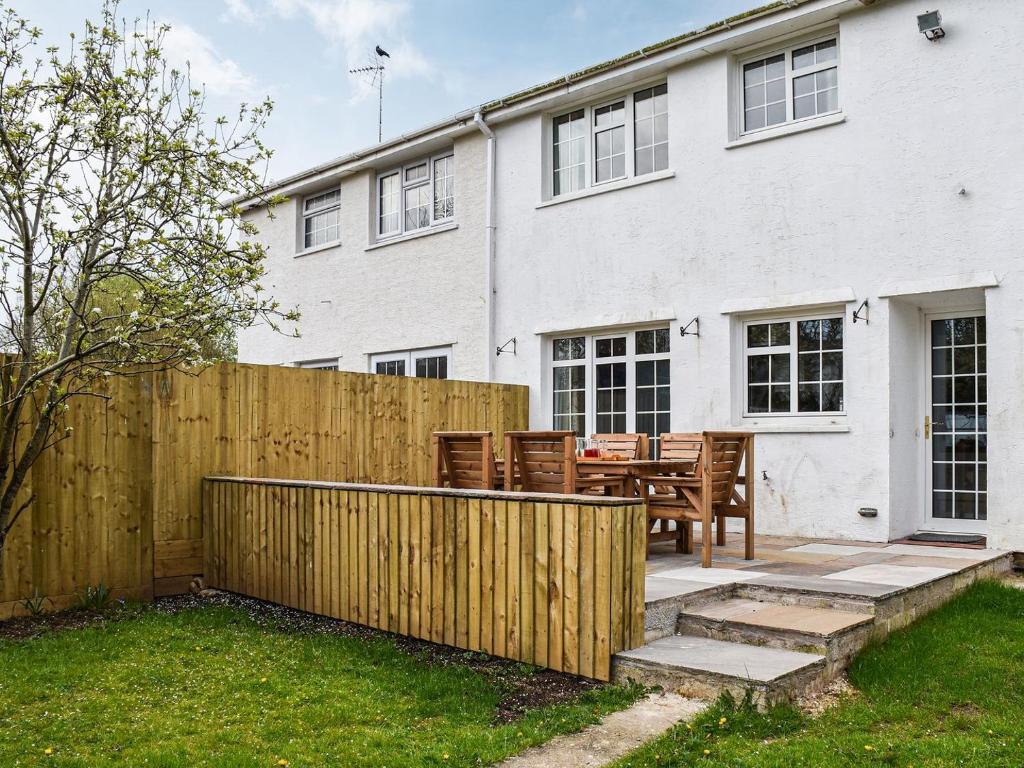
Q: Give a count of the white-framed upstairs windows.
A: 4